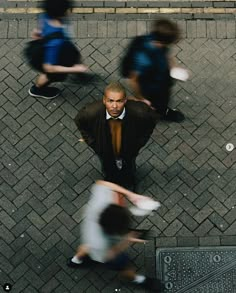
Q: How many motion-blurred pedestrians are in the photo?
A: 3